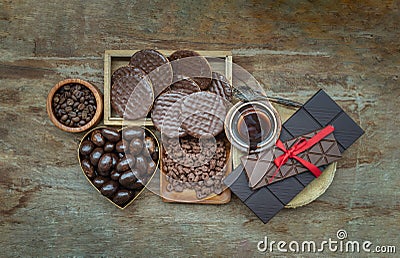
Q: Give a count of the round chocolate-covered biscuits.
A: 7